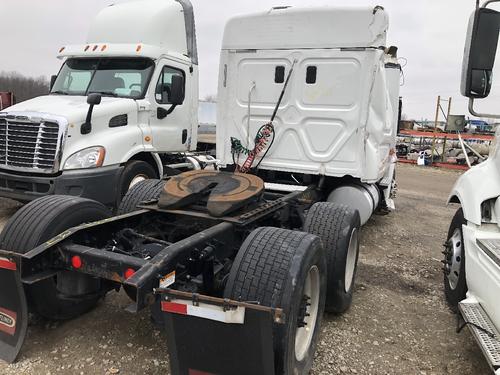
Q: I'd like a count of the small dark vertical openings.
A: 2